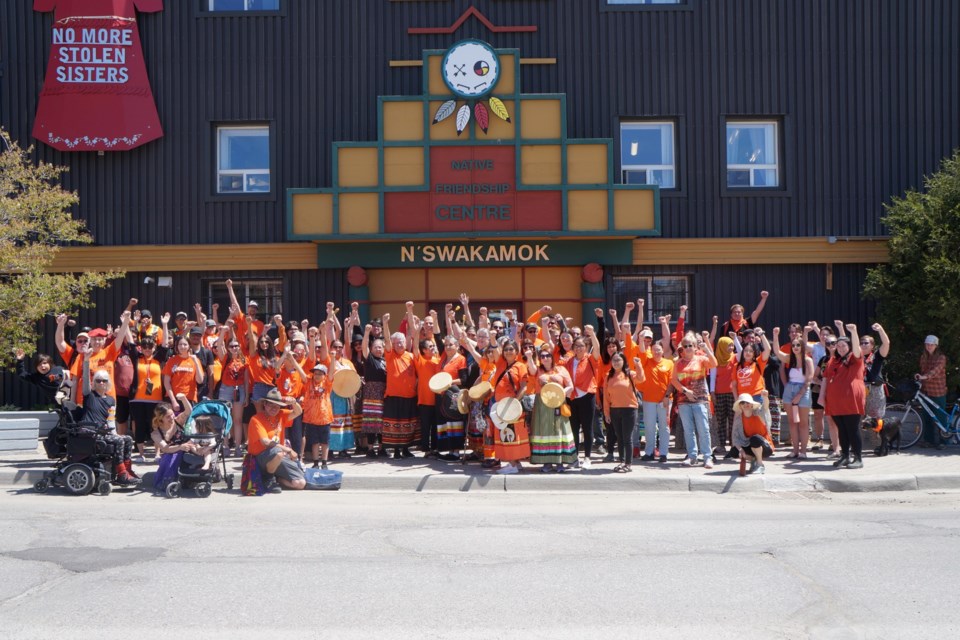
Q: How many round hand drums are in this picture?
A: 6